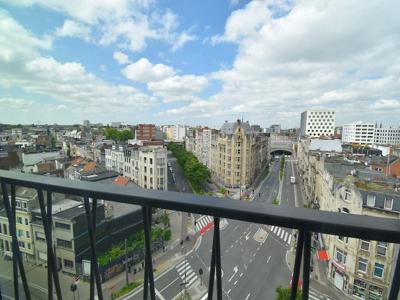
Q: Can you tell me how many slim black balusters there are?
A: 13